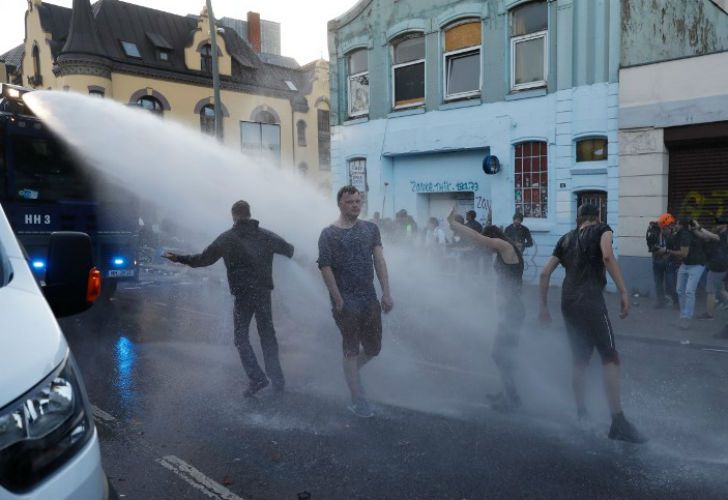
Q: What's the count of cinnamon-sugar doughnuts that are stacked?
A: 0